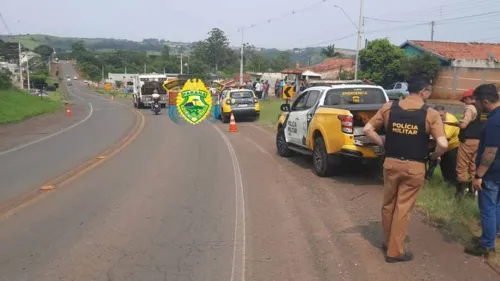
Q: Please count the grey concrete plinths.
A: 0